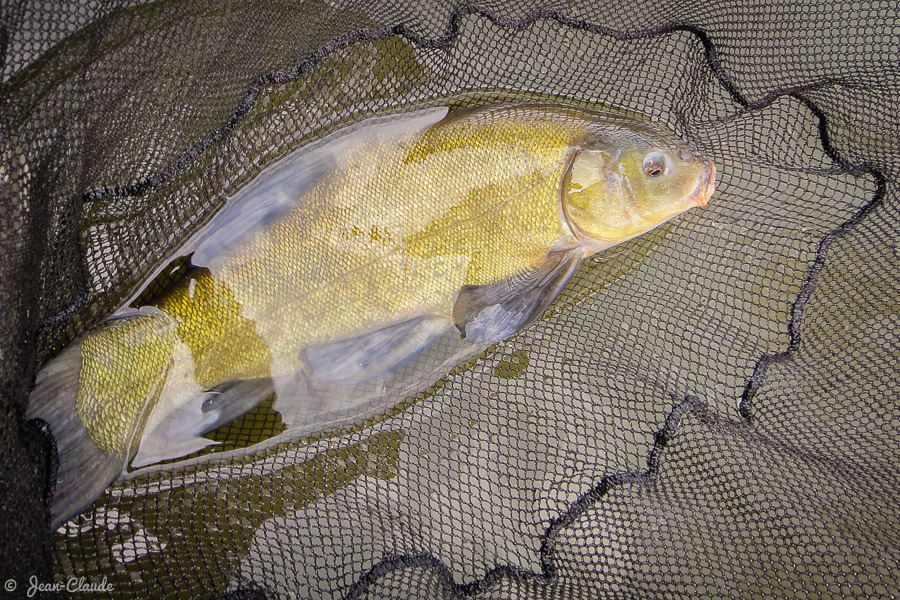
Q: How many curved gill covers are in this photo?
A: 1